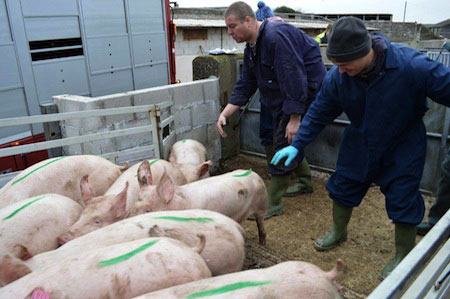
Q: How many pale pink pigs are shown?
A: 8